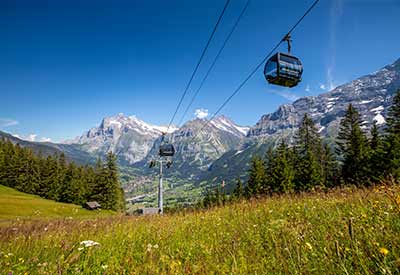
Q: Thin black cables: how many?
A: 3